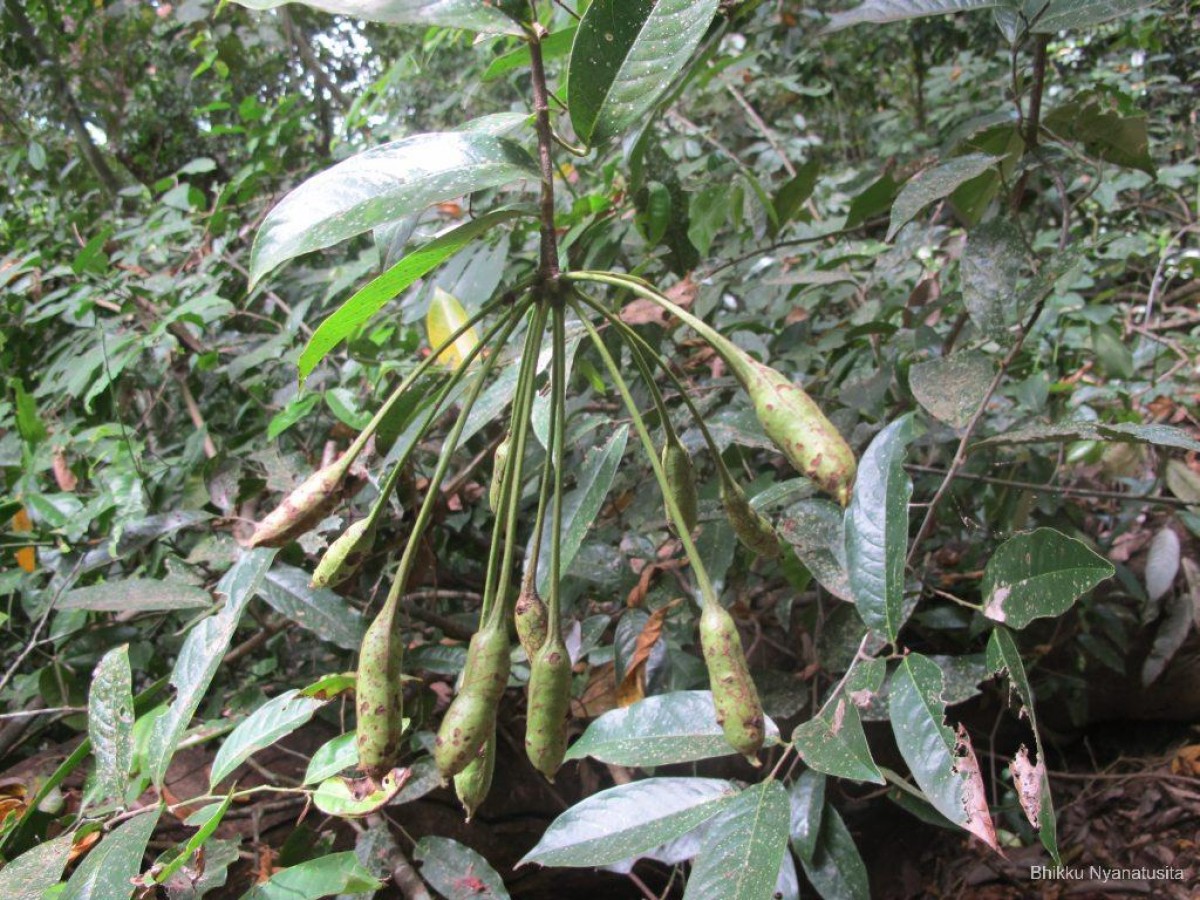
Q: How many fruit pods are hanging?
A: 12